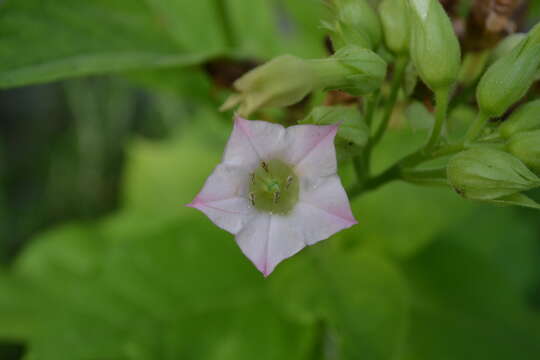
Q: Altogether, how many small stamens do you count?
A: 5